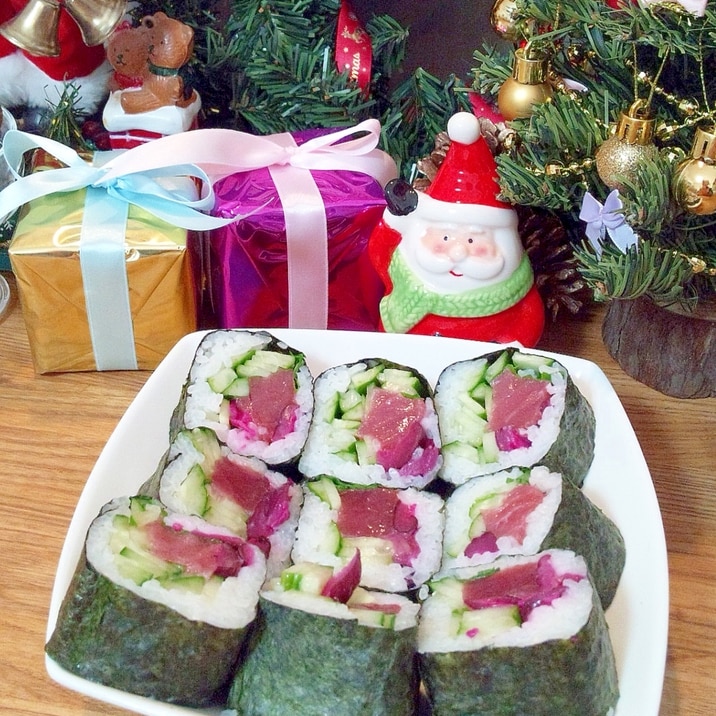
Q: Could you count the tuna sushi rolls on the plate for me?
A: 9